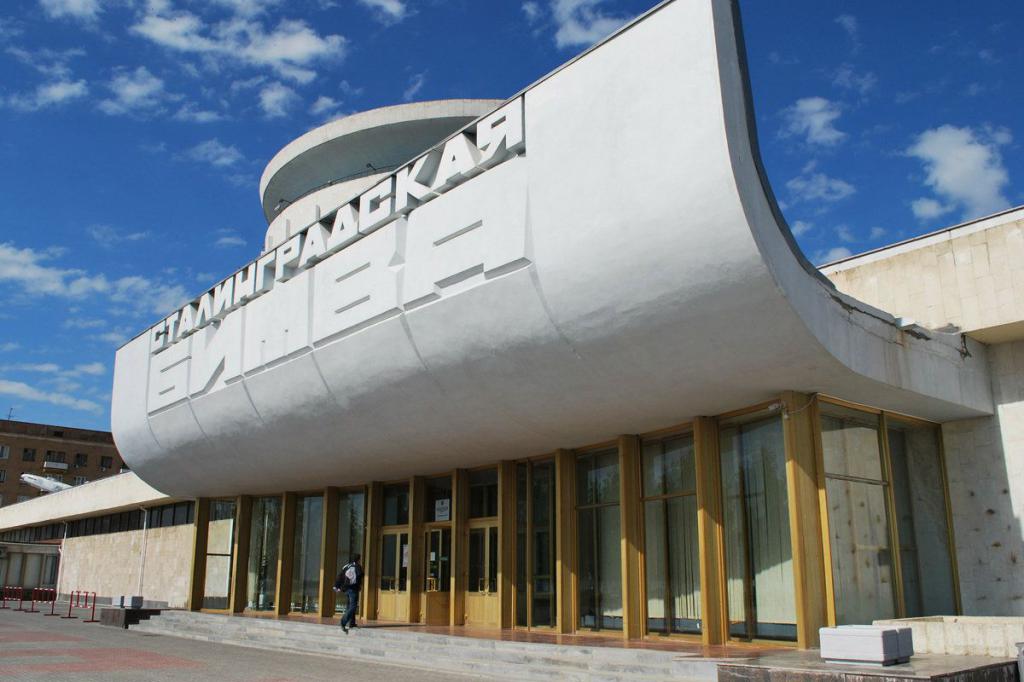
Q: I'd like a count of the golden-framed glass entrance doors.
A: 3